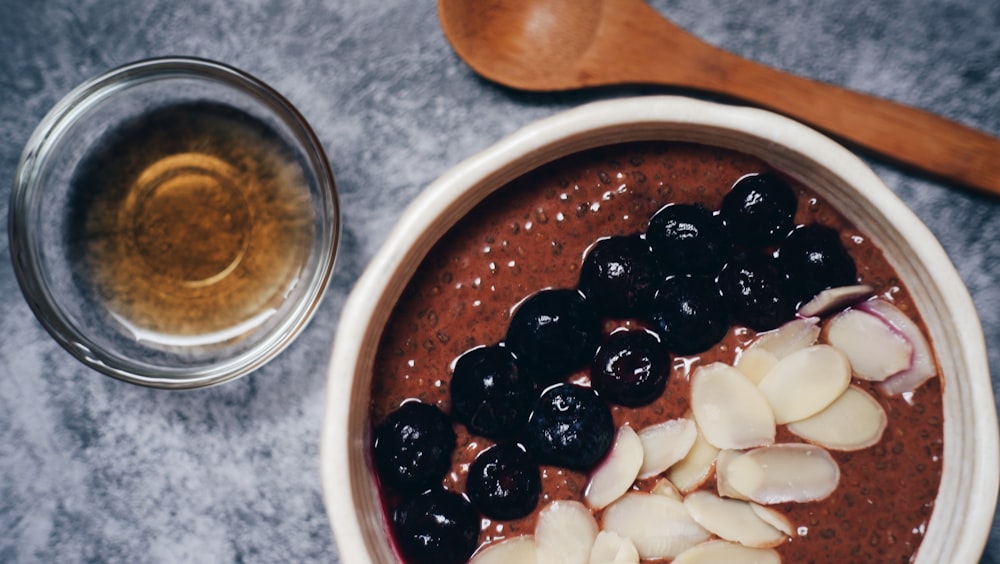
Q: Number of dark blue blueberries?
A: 13